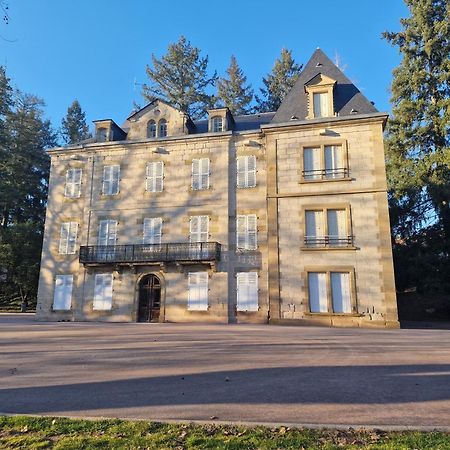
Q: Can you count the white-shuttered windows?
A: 14